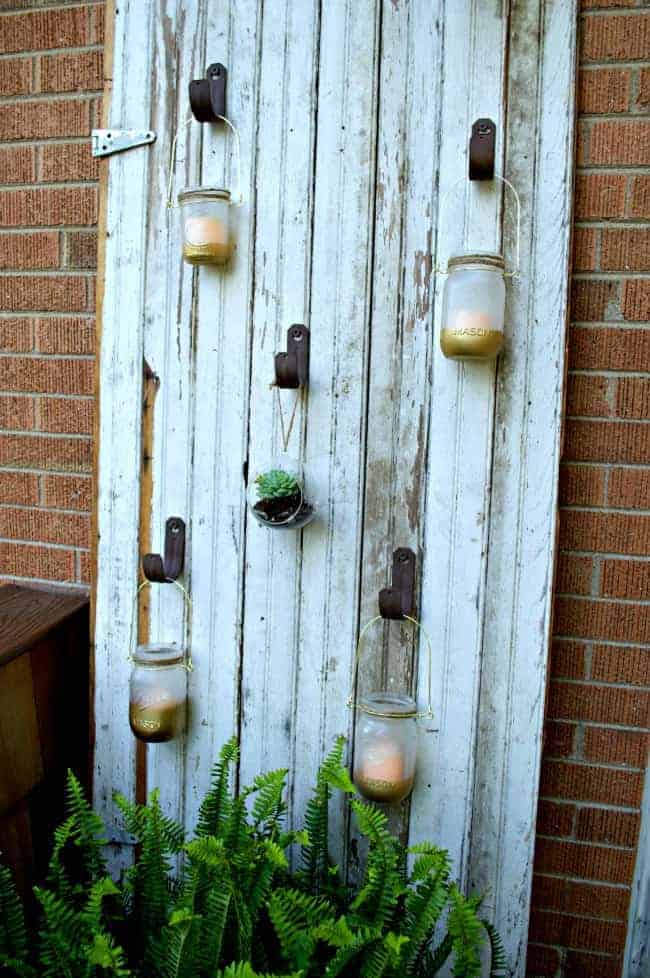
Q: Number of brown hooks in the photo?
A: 5